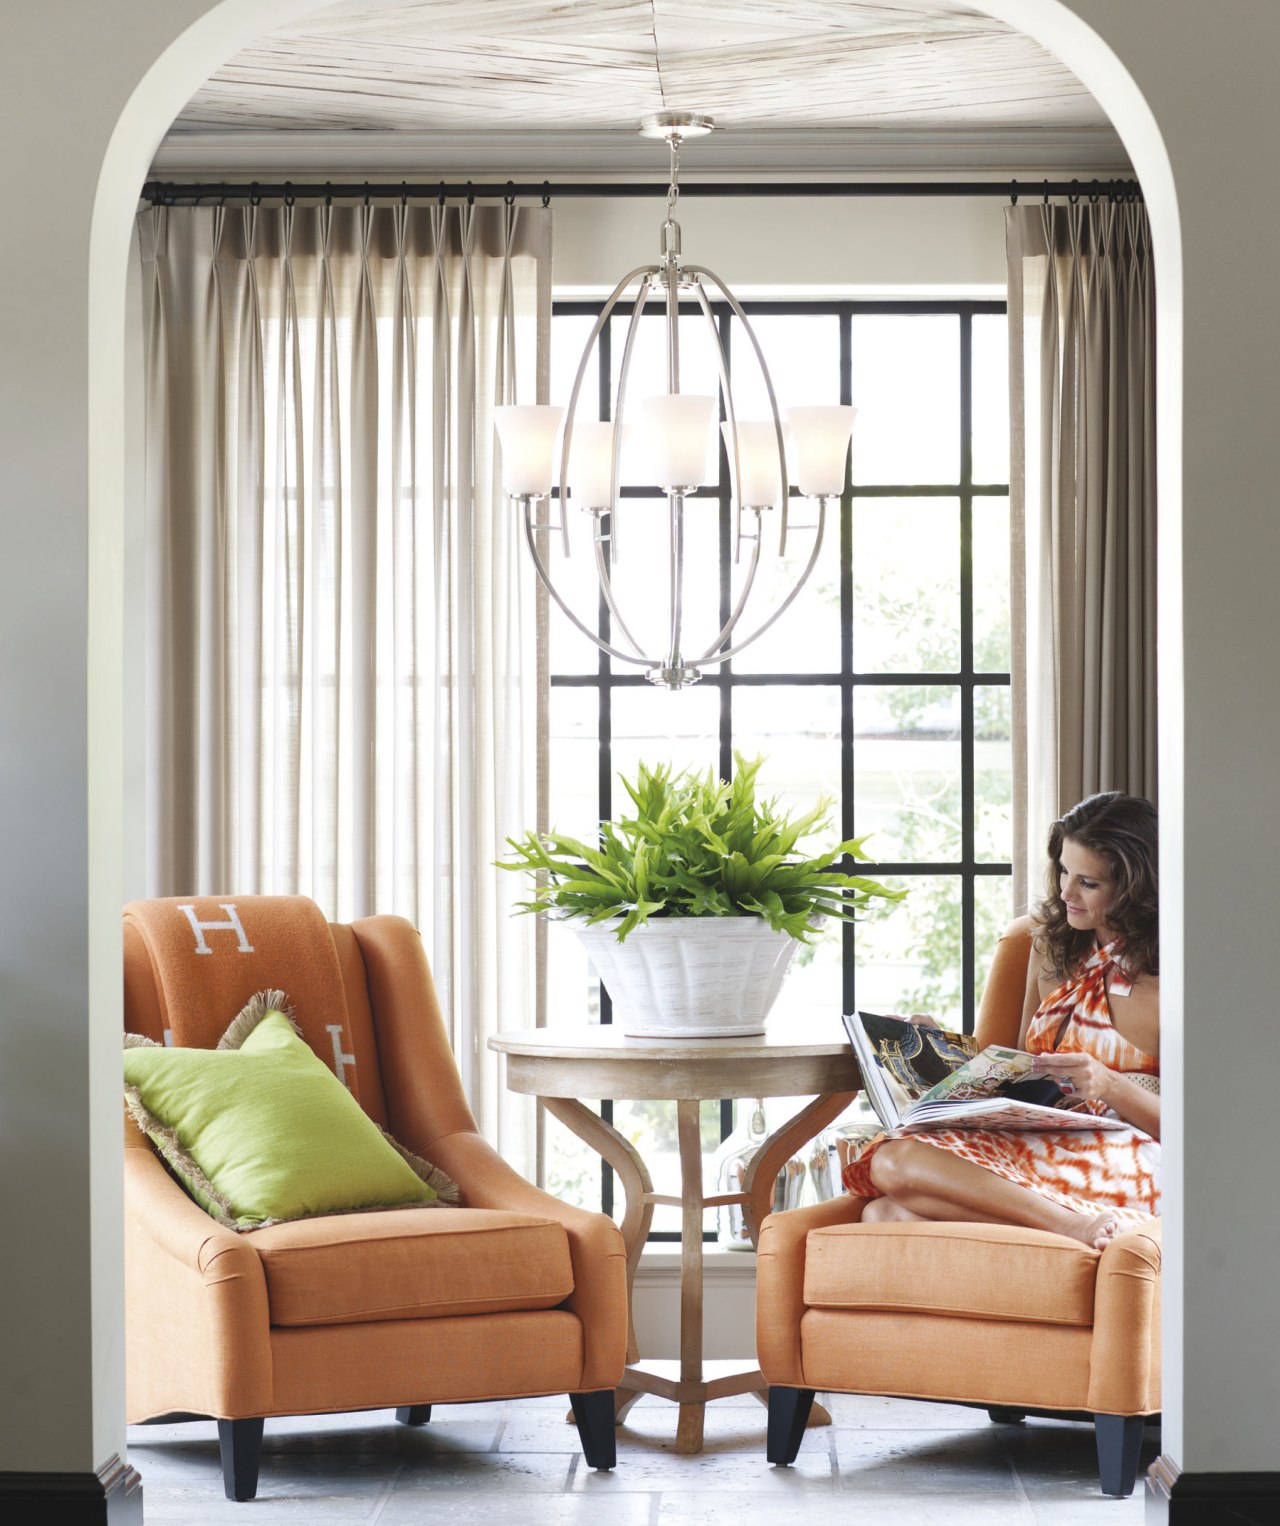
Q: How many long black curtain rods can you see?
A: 1